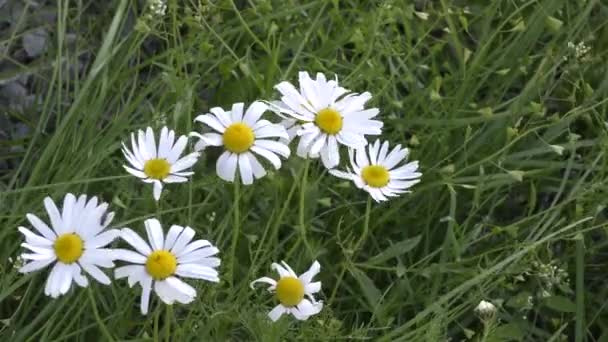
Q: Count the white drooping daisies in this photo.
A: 7